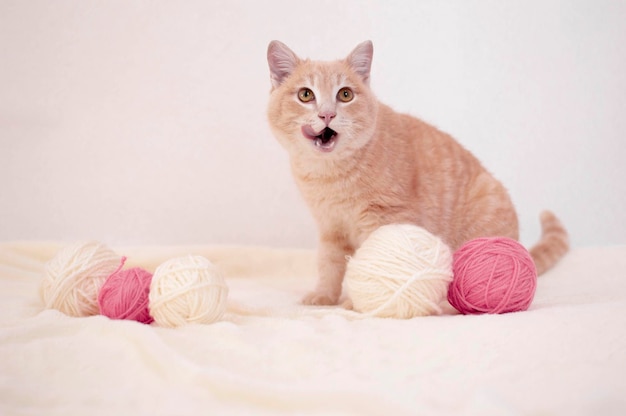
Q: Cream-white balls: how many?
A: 3